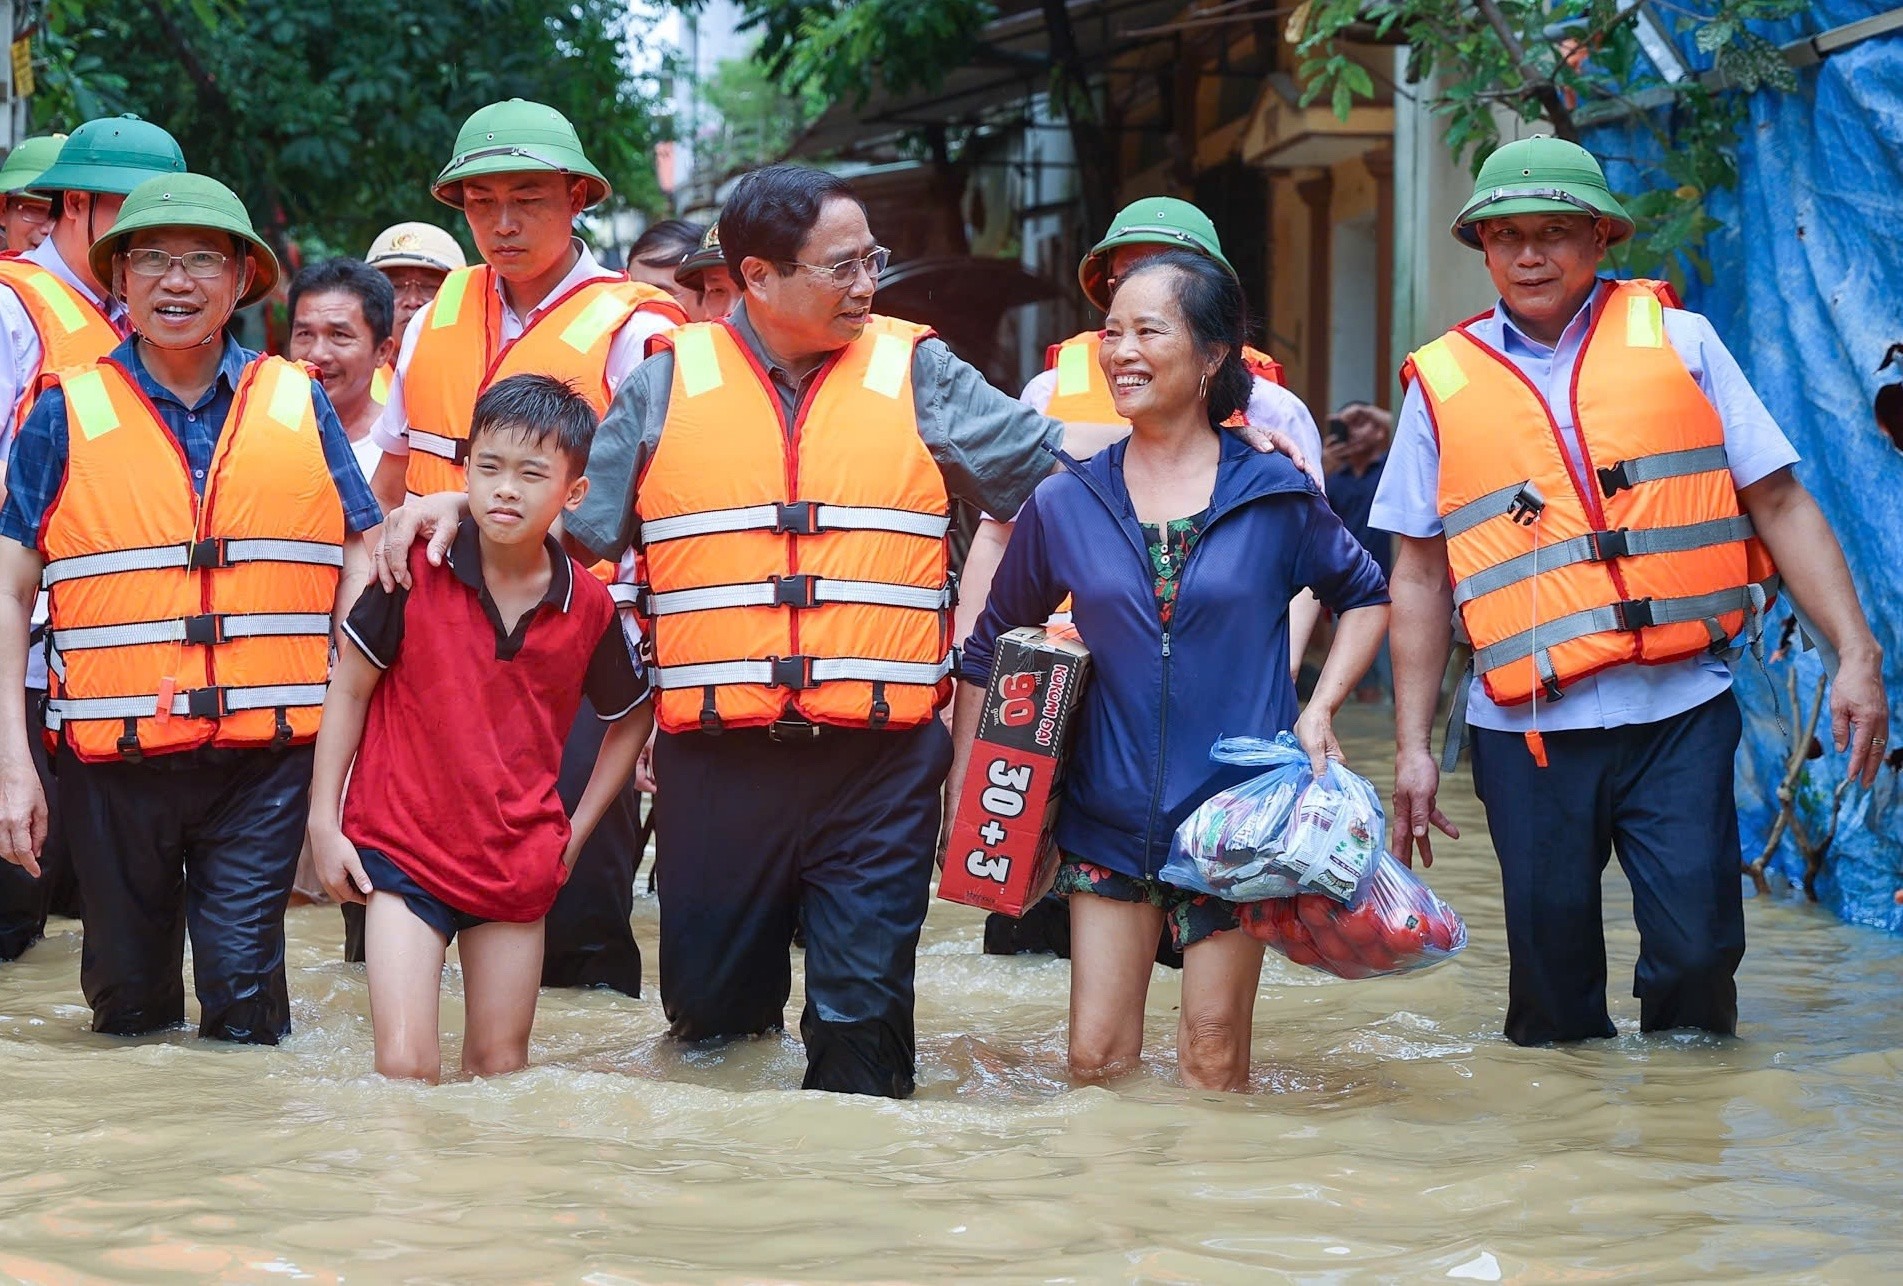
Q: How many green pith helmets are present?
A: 6